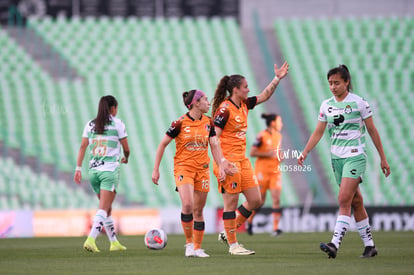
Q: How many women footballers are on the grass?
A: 5